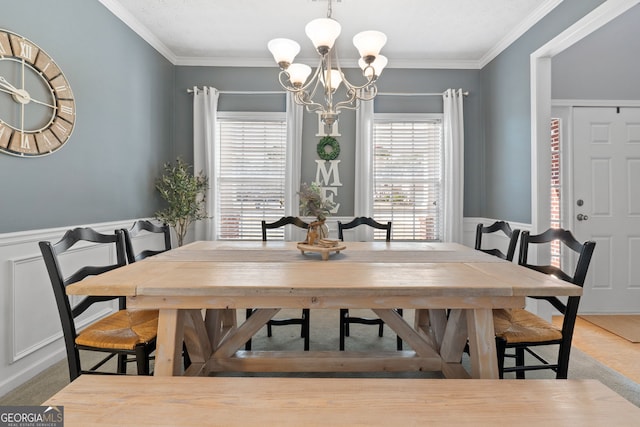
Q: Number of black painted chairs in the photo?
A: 6